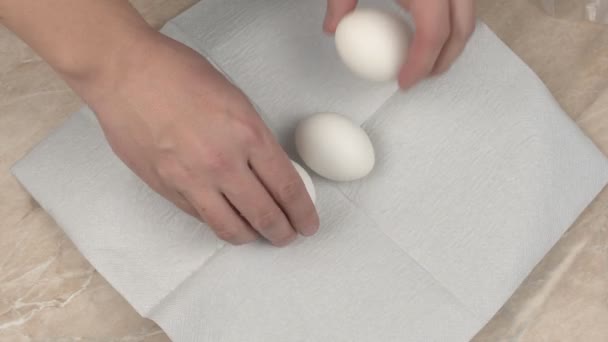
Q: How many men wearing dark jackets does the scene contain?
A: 0